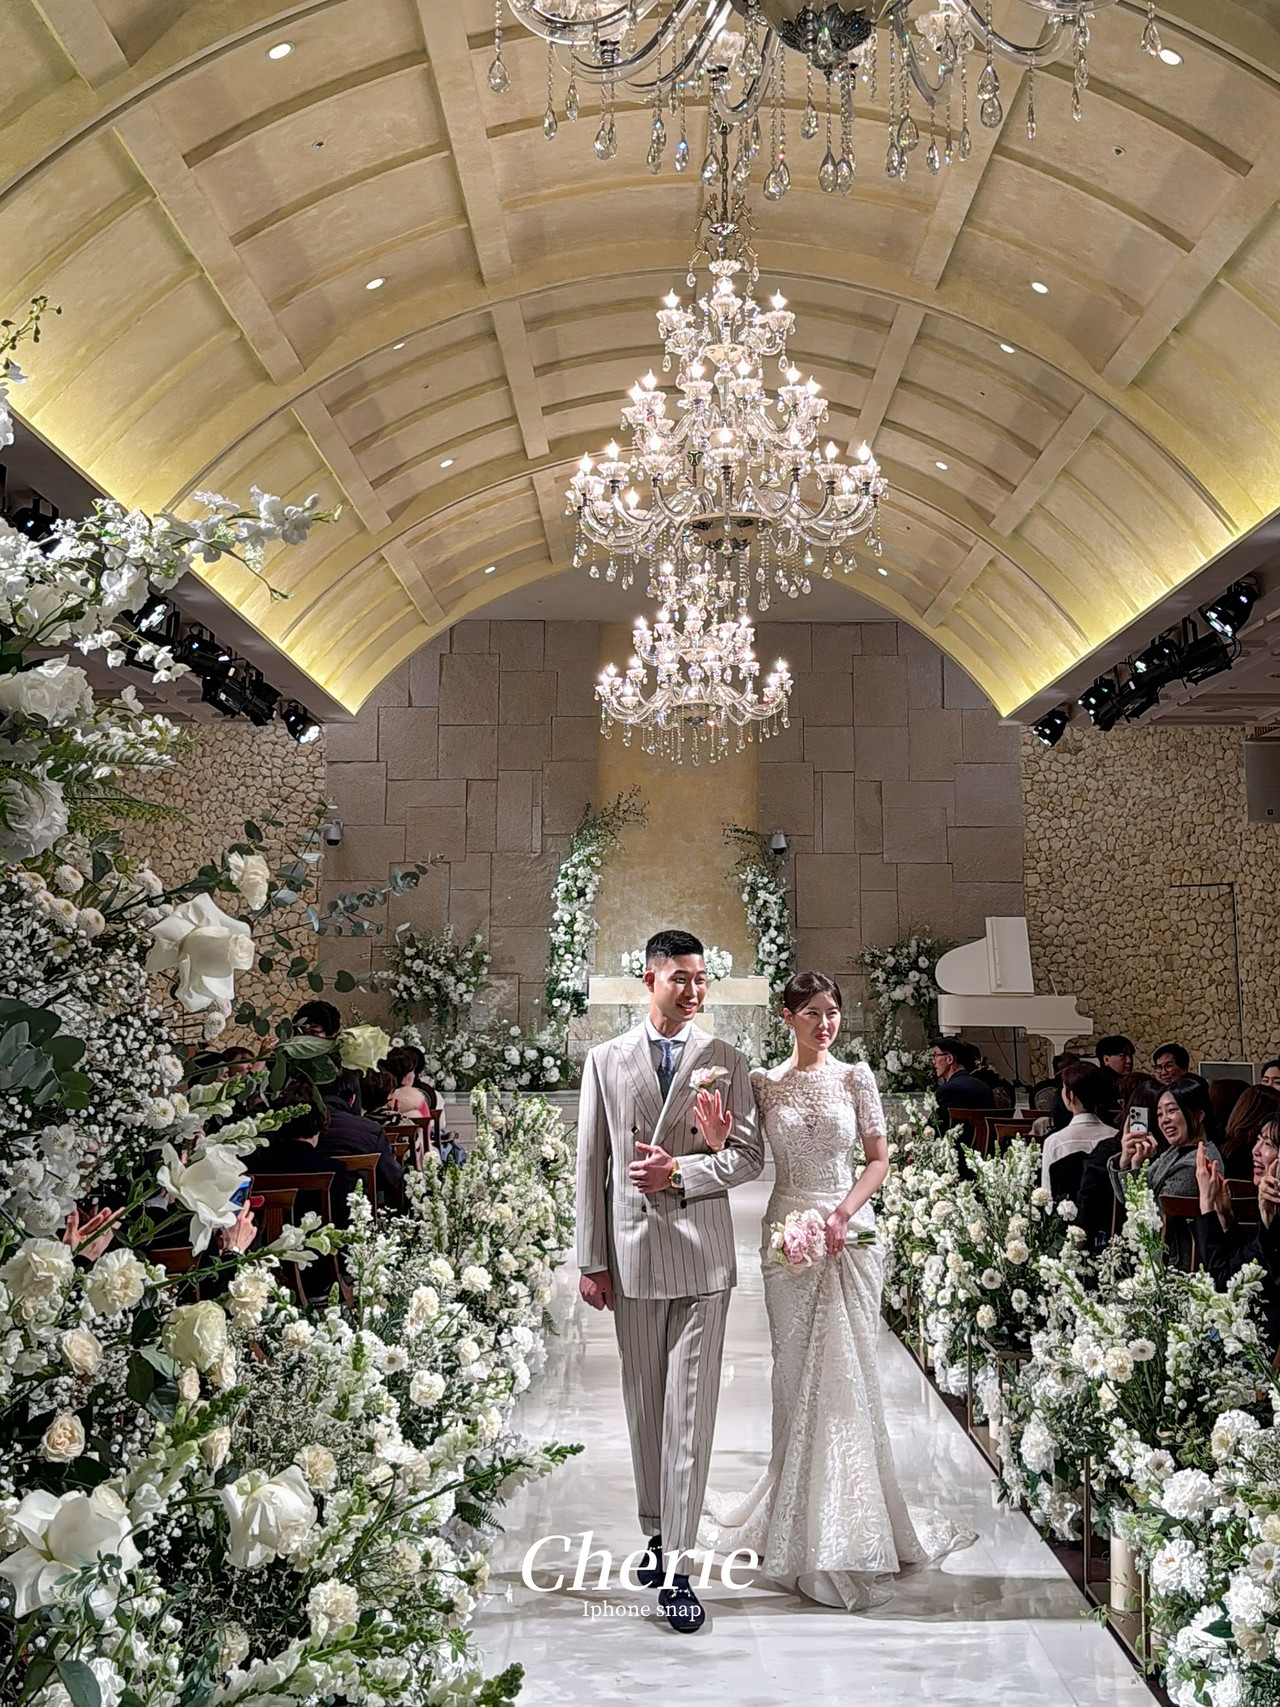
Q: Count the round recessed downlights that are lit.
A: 10